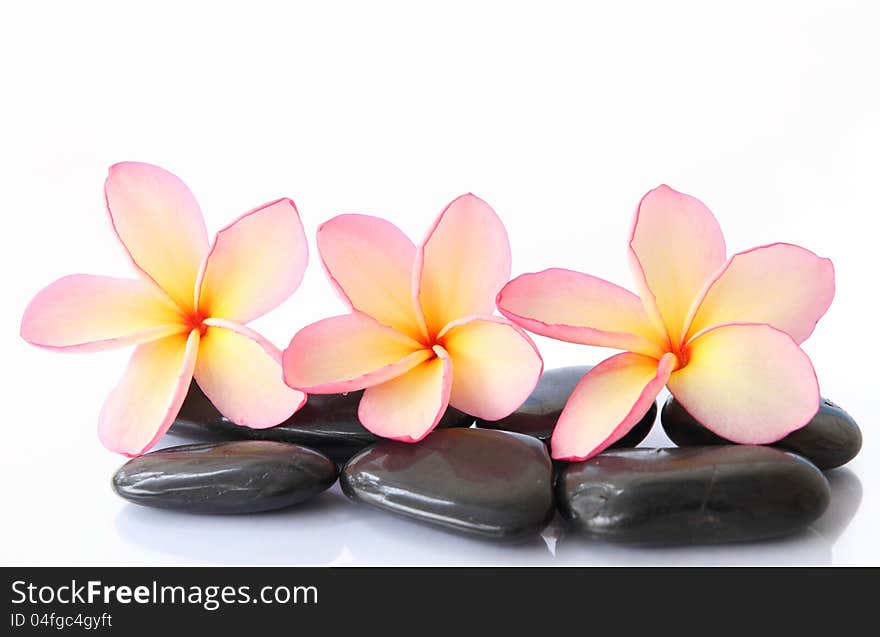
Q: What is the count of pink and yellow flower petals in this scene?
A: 15